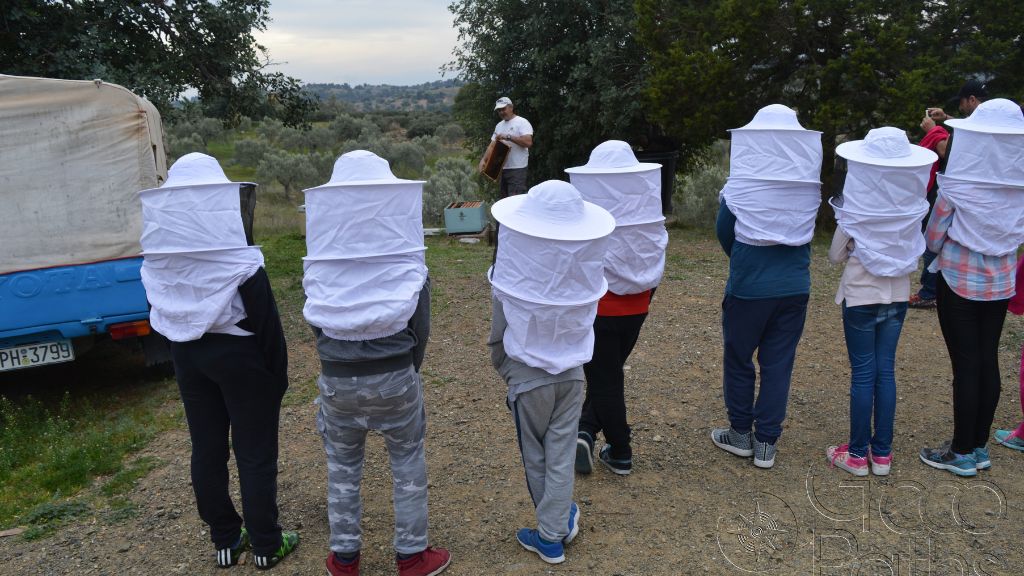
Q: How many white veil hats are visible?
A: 7